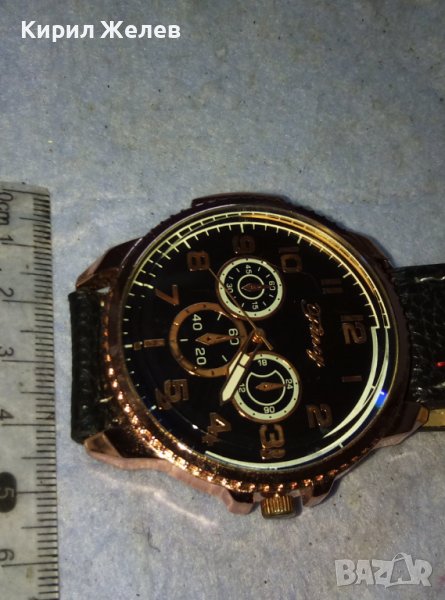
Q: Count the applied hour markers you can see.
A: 12